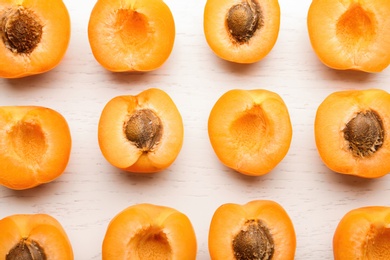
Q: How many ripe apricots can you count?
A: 12